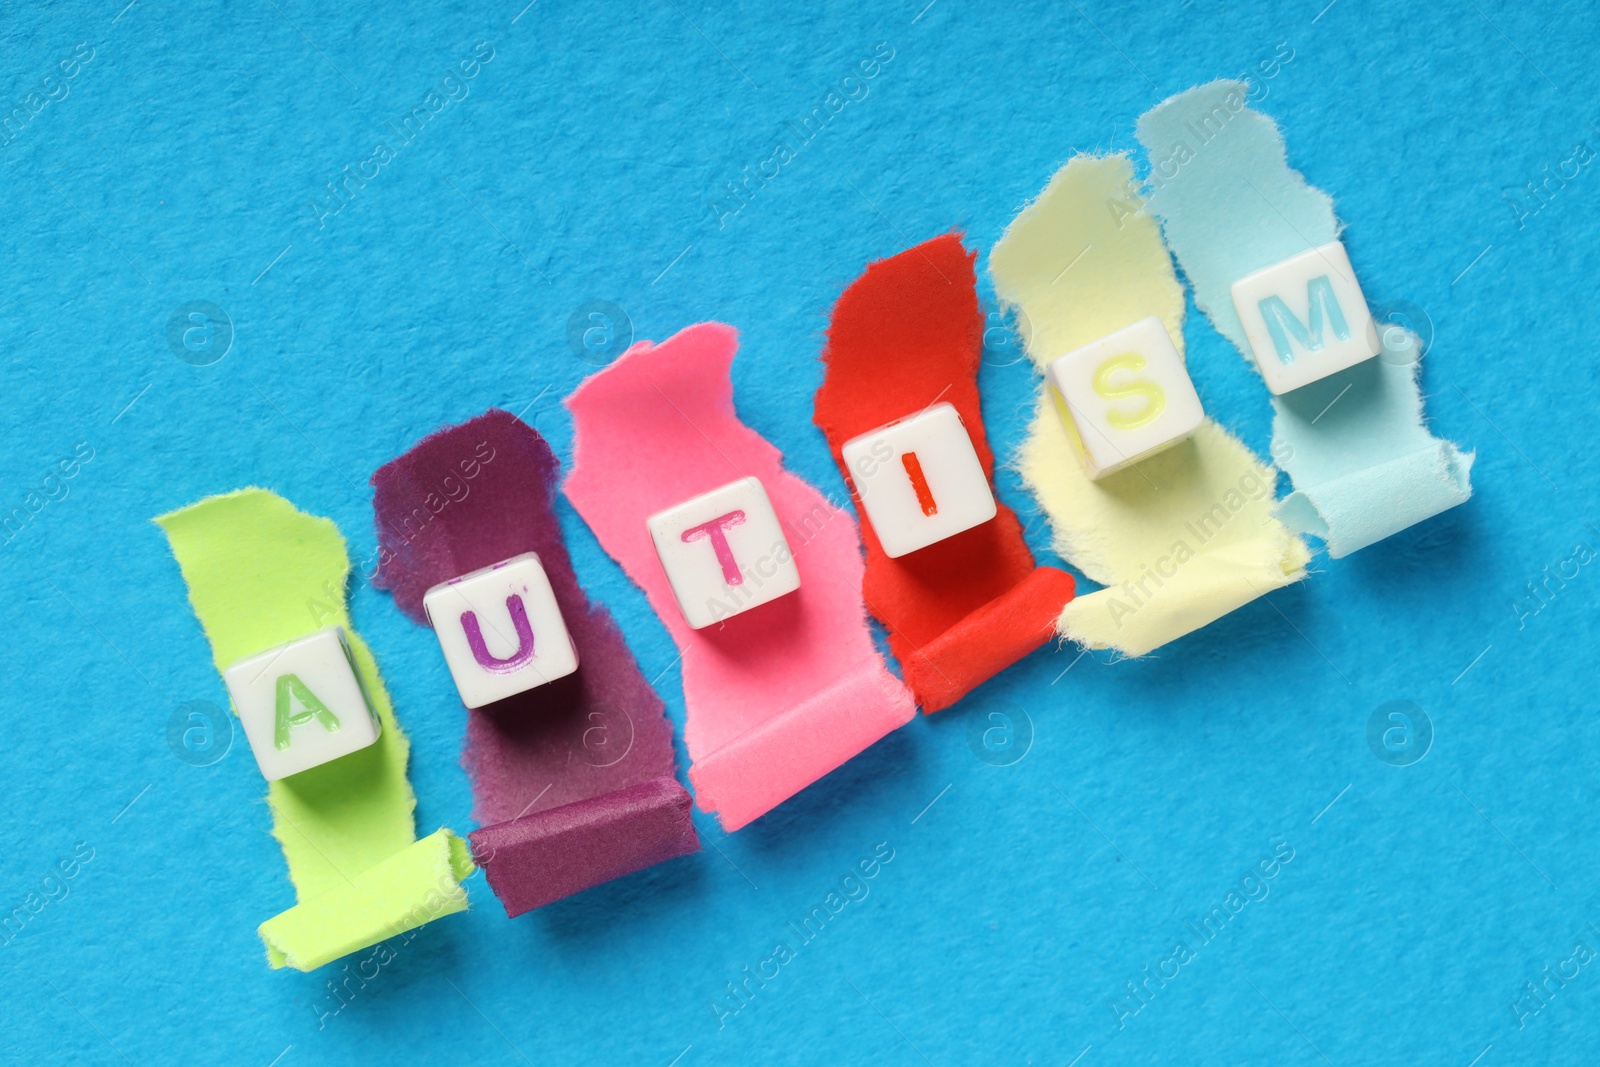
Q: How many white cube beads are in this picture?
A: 6